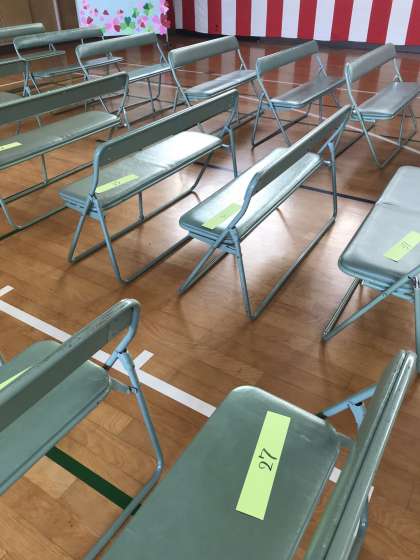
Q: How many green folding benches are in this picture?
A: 13